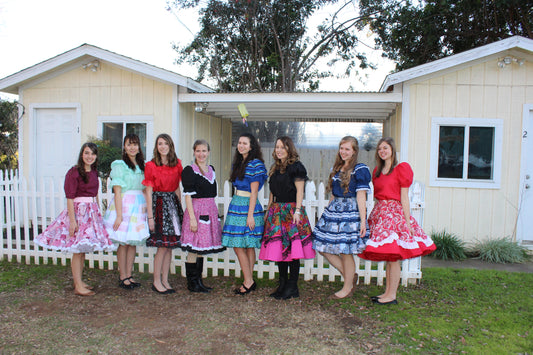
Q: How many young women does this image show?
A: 8